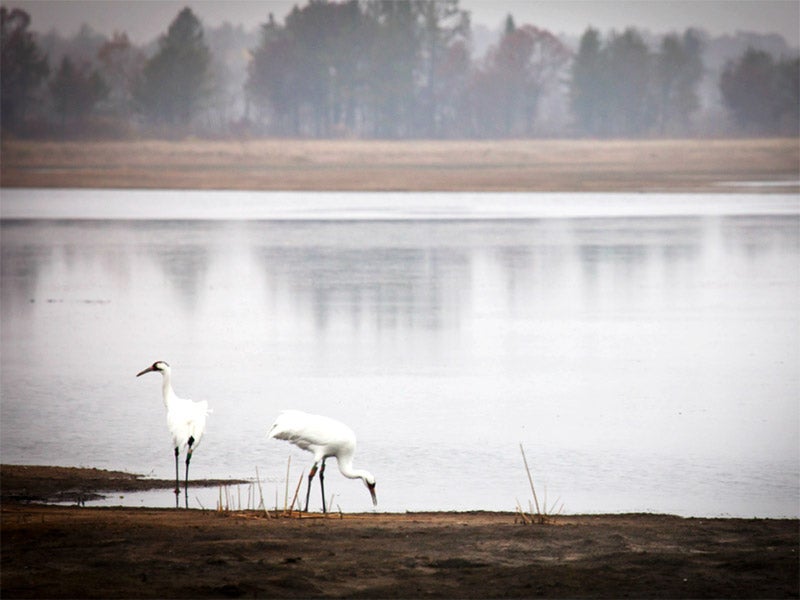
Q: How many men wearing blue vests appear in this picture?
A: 0